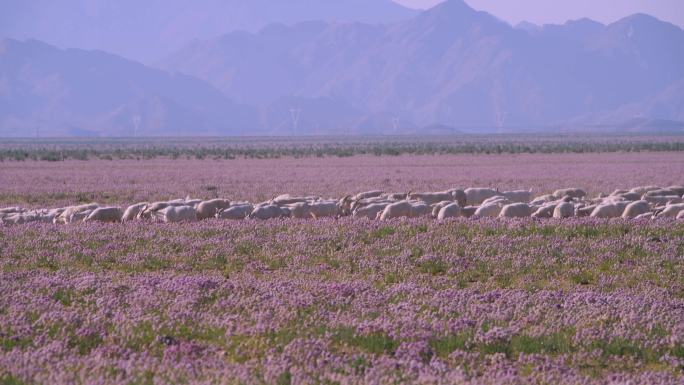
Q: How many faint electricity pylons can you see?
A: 4